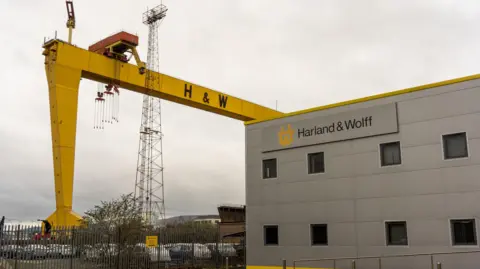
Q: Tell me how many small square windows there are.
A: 8